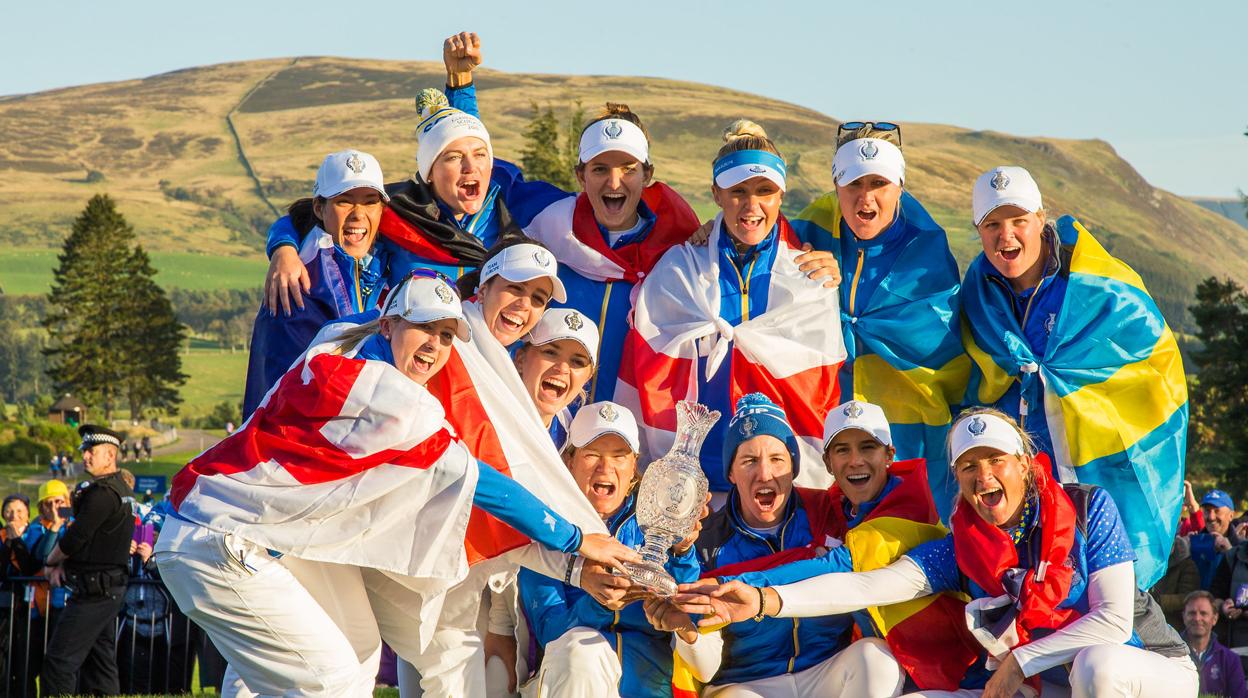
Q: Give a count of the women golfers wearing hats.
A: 13